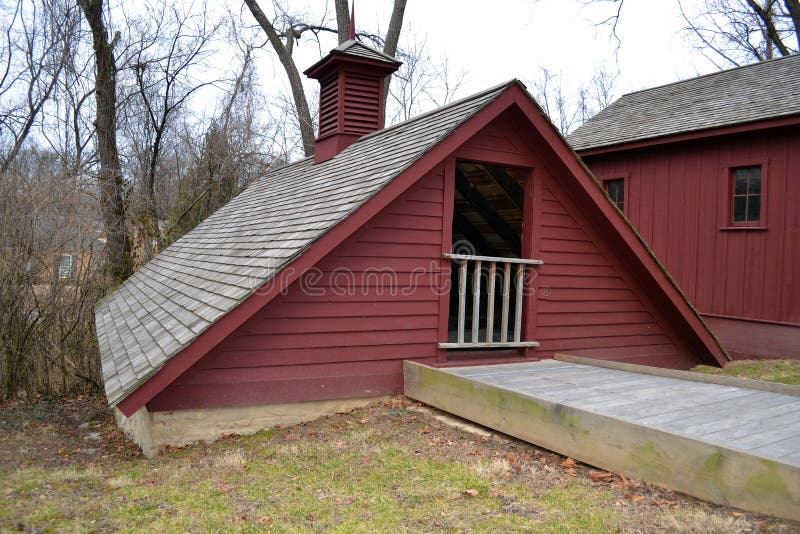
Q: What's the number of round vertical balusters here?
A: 5